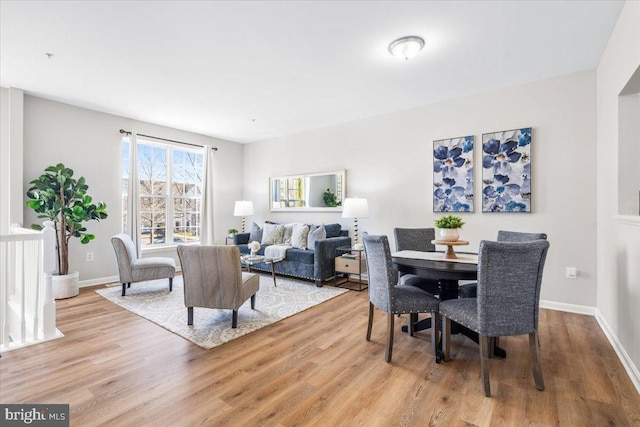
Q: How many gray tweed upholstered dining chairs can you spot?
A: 4